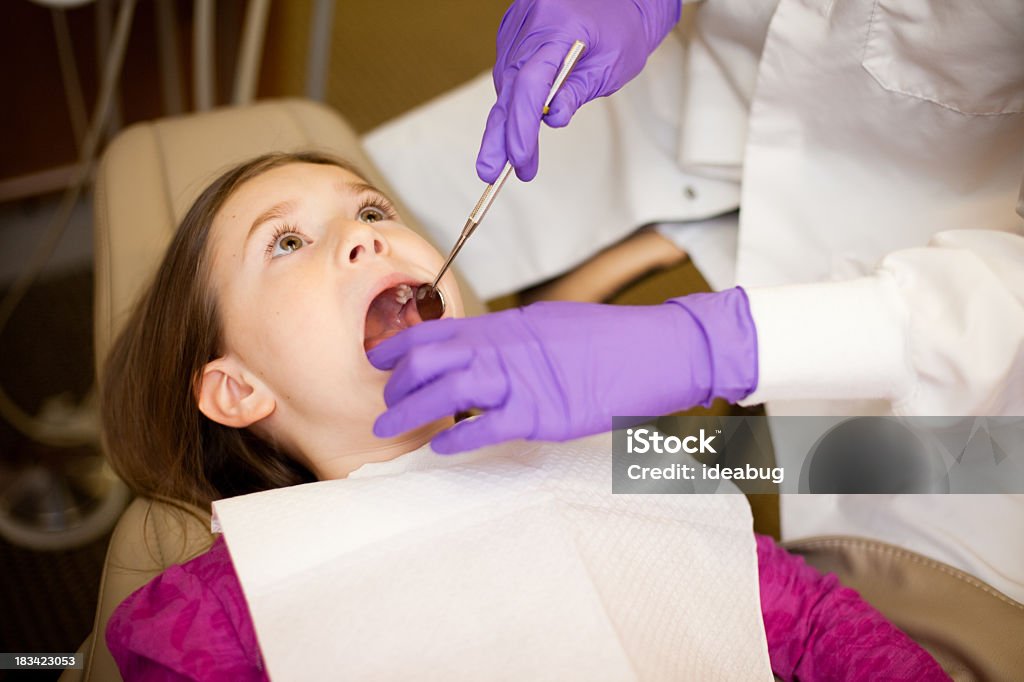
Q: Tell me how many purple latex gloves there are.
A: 2